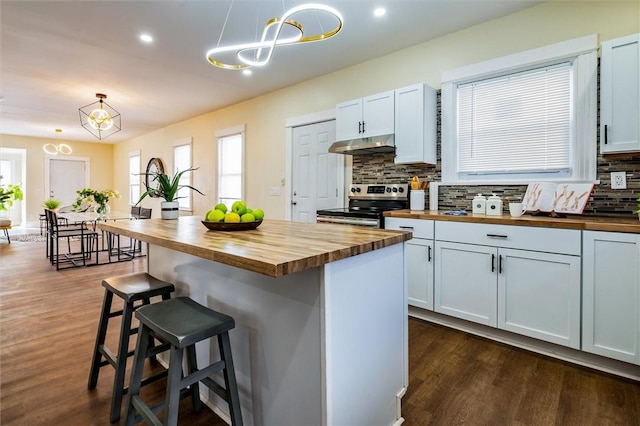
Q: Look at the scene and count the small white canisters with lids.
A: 2